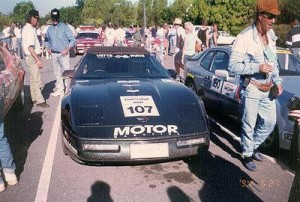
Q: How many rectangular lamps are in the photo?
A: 2